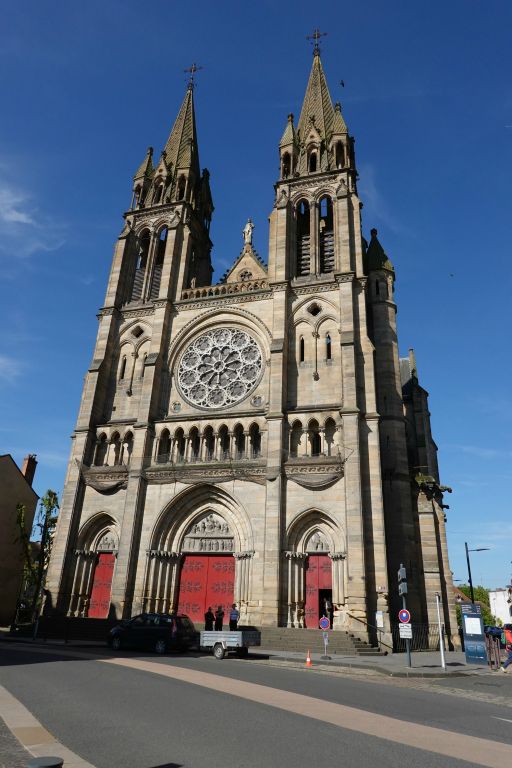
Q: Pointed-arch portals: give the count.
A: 3